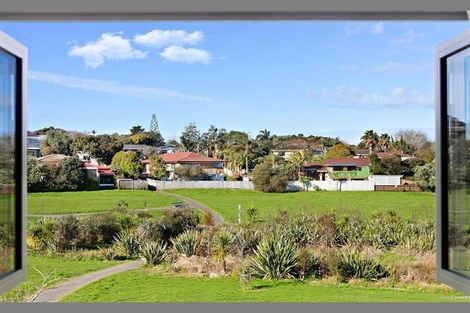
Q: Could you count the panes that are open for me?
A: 2